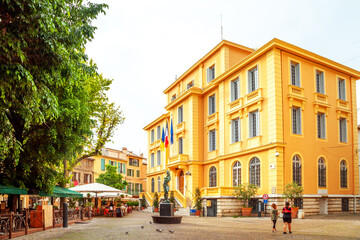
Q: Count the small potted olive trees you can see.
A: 2